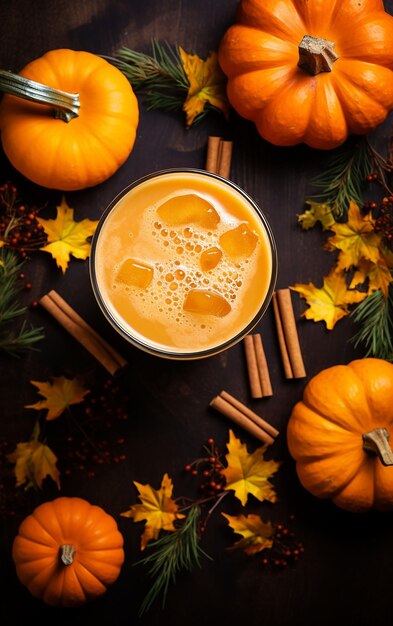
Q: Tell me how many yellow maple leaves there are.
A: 11